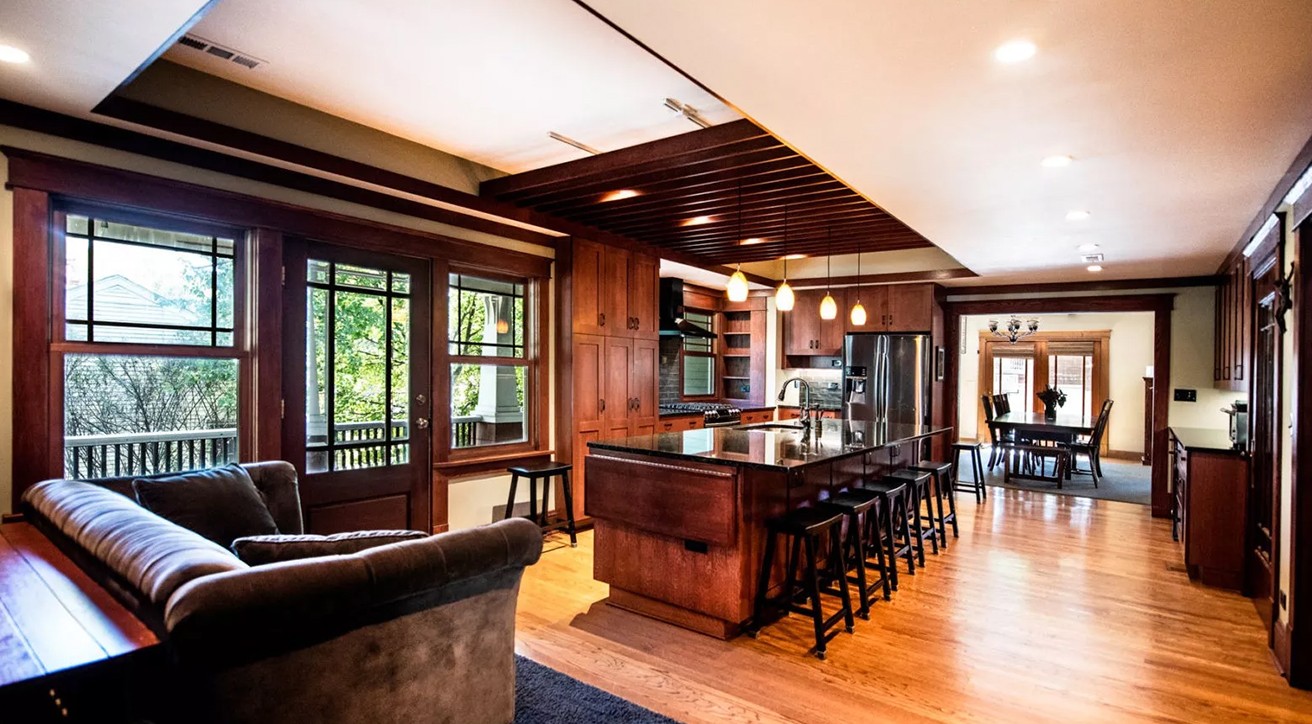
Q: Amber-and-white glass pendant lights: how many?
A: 4